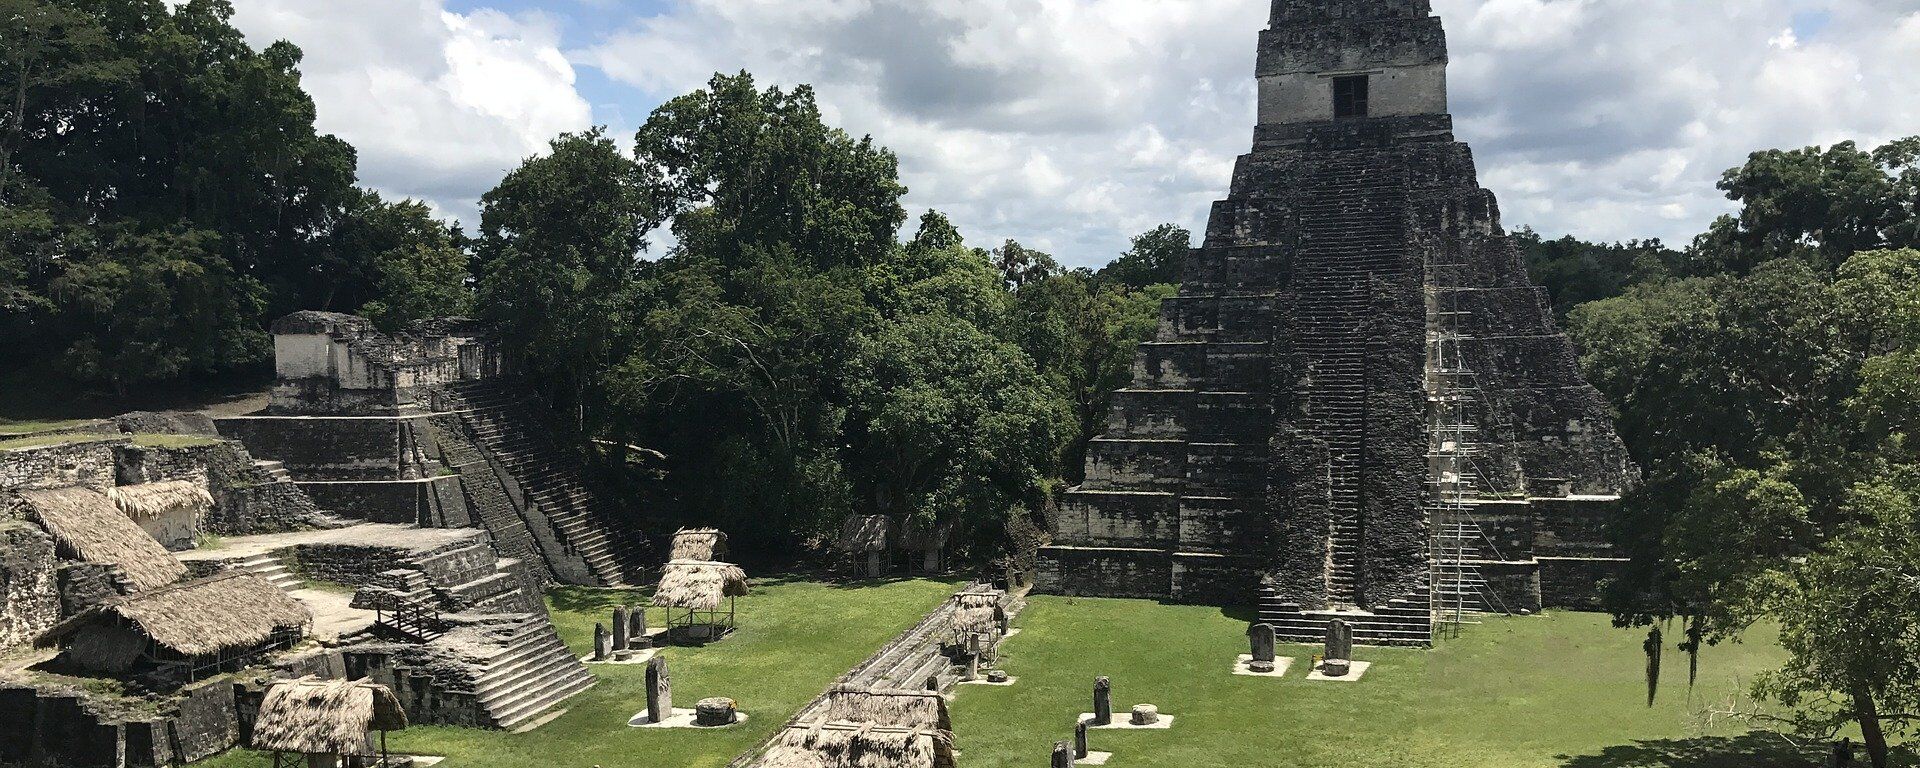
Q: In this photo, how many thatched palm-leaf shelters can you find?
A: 11